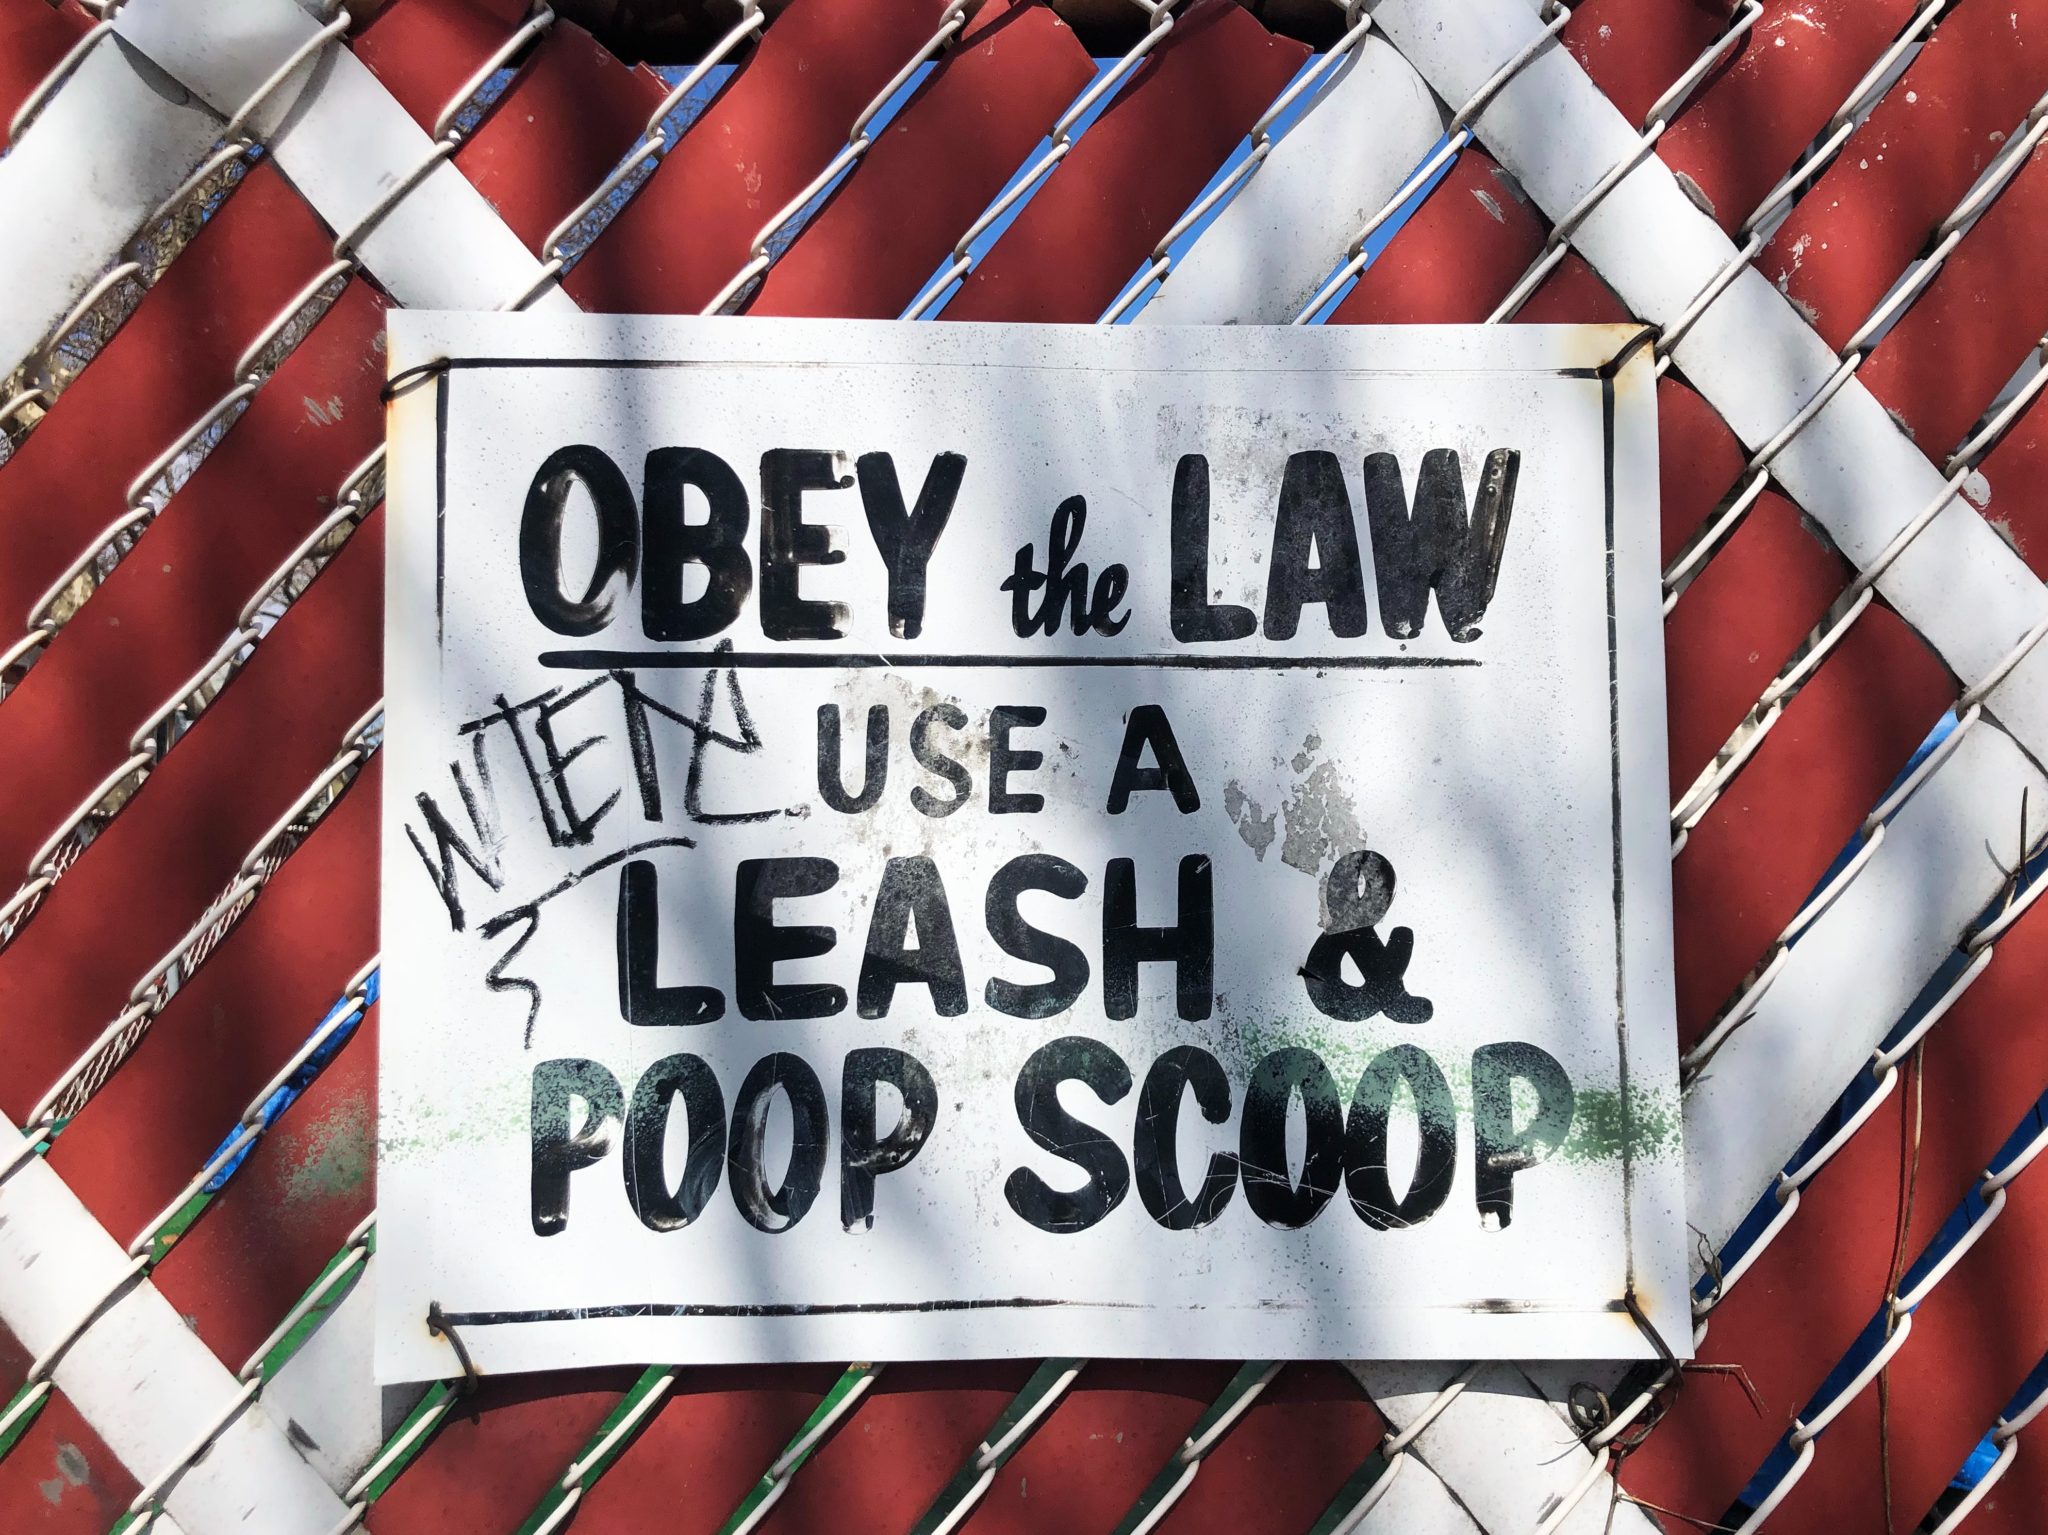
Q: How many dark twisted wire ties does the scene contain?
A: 4